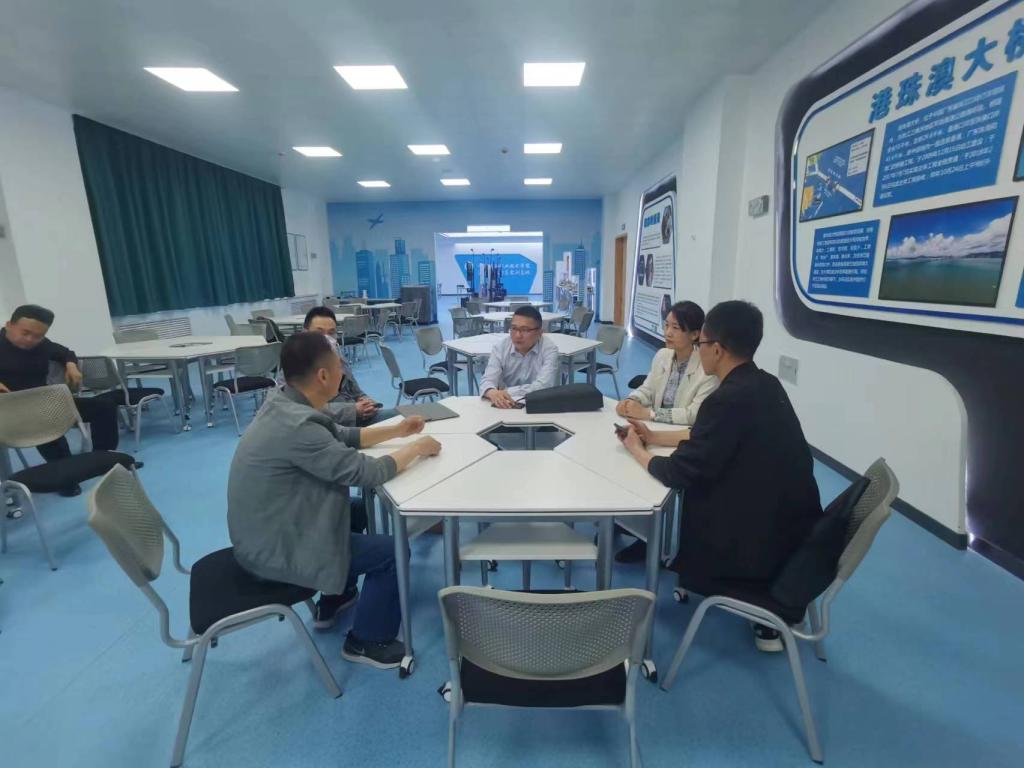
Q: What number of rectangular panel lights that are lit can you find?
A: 9